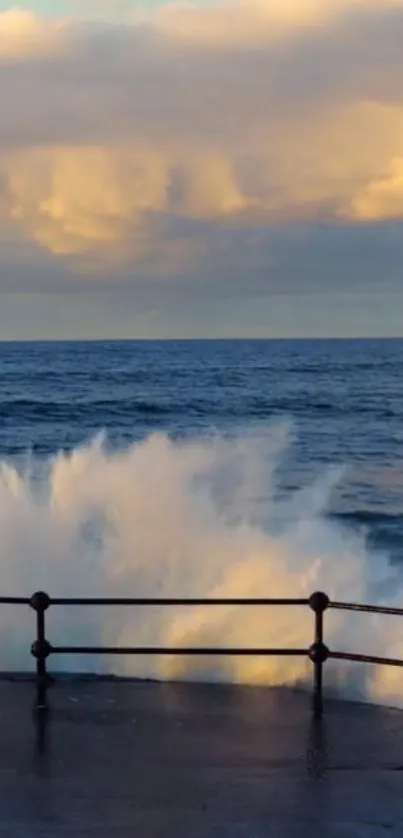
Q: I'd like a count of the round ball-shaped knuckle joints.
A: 4